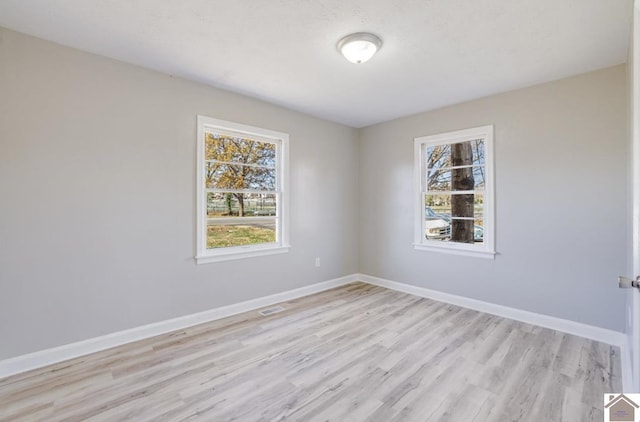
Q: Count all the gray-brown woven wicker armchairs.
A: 0